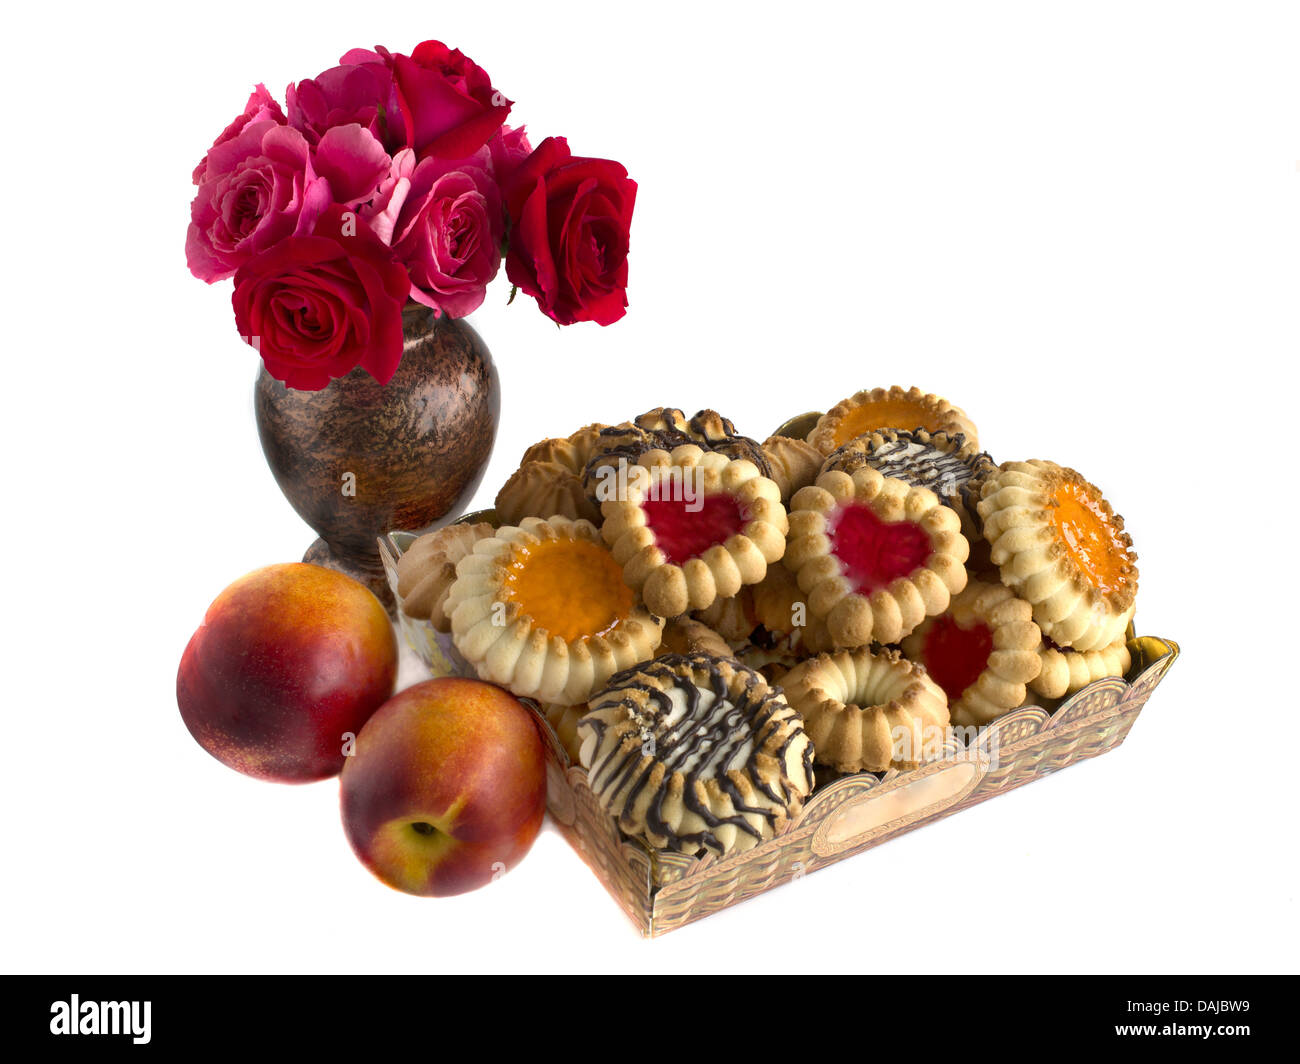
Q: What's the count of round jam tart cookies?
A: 3